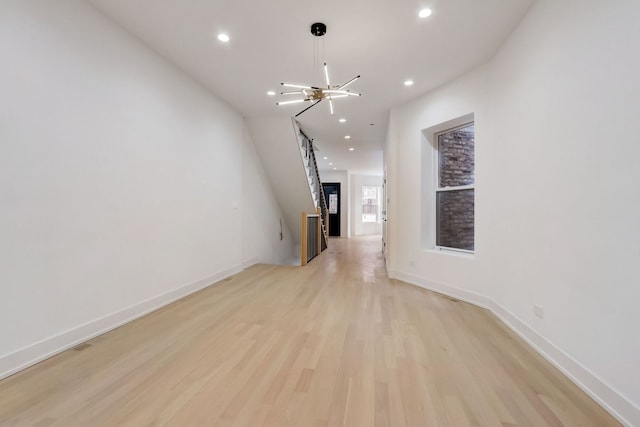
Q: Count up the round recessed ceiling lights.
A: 10